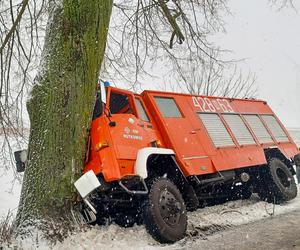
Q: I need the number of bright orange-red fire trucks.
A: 1